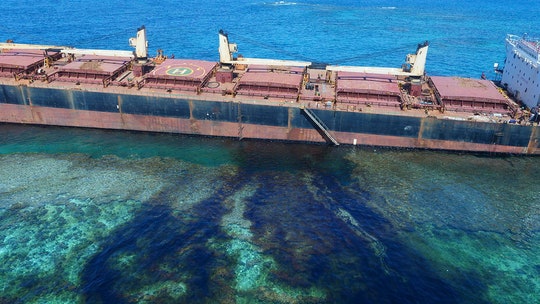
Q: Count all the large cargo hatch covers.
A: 6